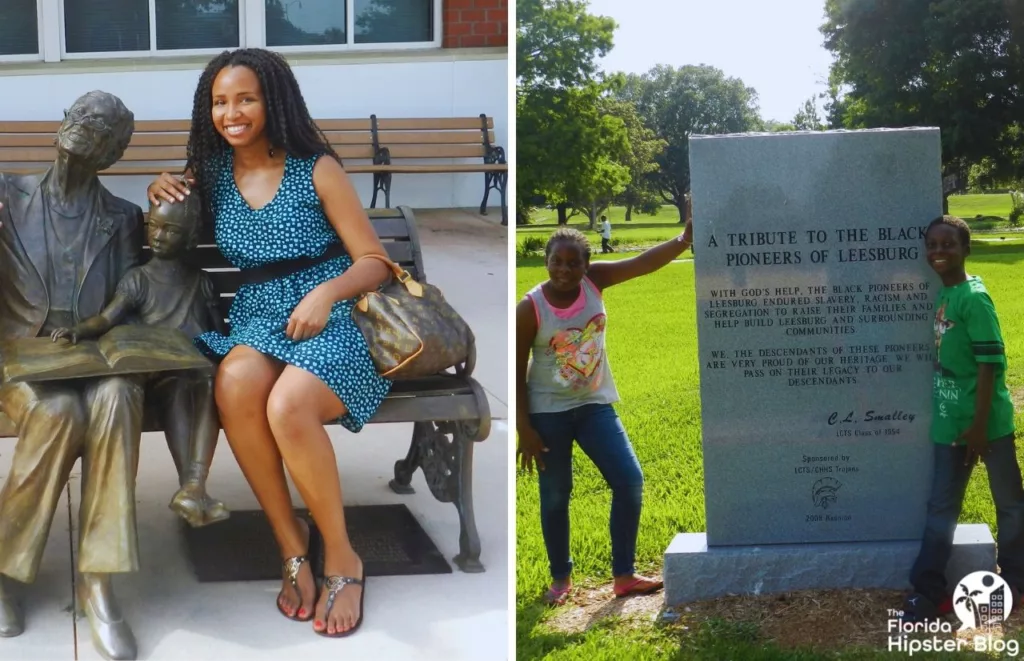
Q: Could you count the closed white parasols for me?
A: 0